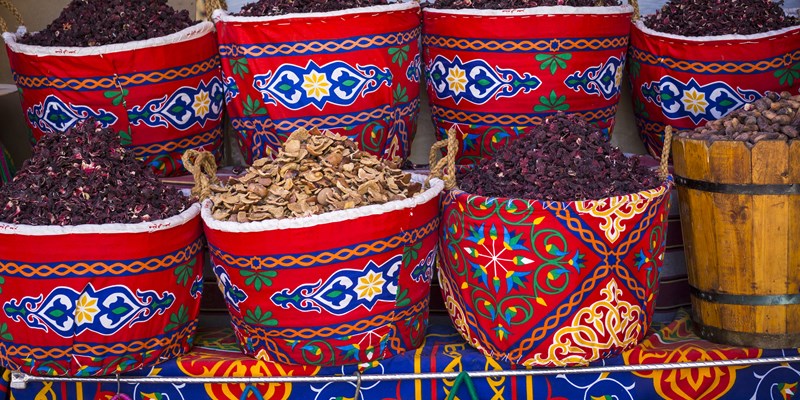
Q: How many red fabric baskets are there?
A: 7